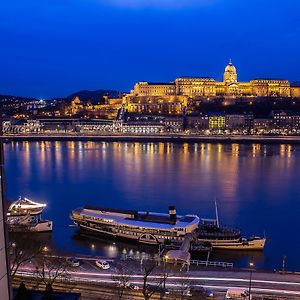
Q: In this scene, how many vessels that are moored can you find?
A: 2